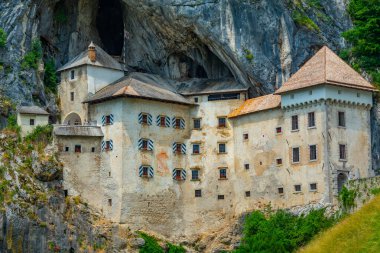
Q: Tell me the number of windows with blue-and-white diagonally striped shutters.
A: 9